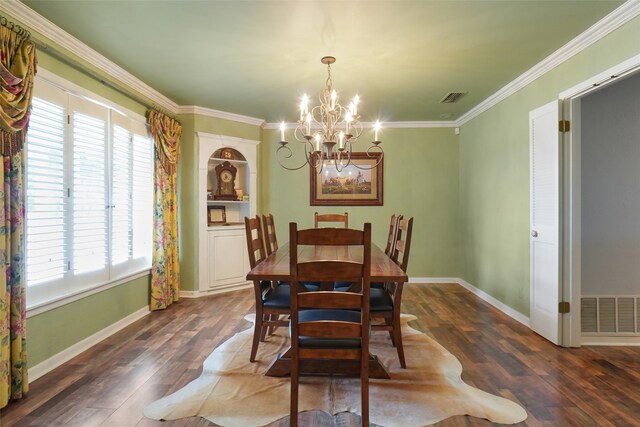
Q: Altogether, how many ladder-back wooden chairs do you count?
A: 6